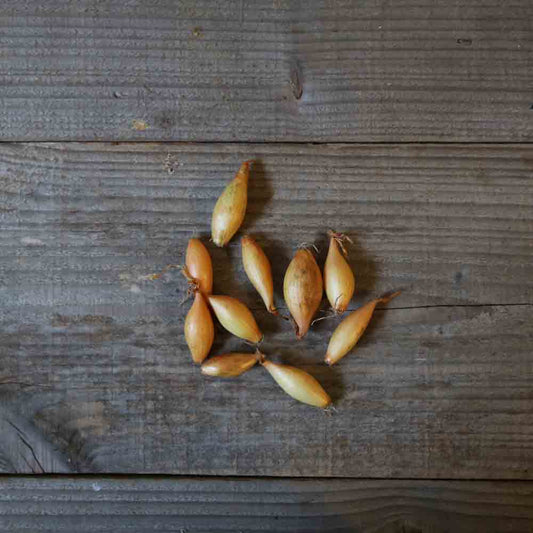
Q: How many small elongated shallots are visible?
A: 10